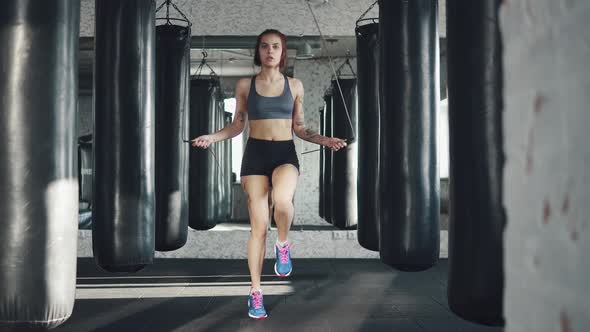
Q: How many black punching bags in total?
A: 12